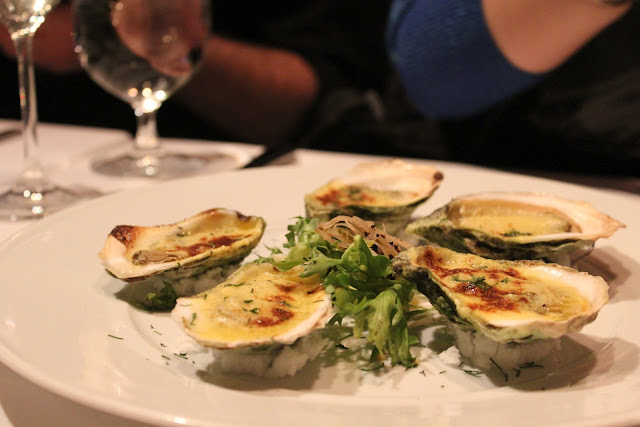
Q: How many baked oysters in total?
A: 5